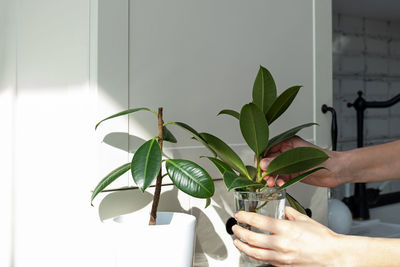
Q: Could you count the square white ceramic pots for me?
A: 1